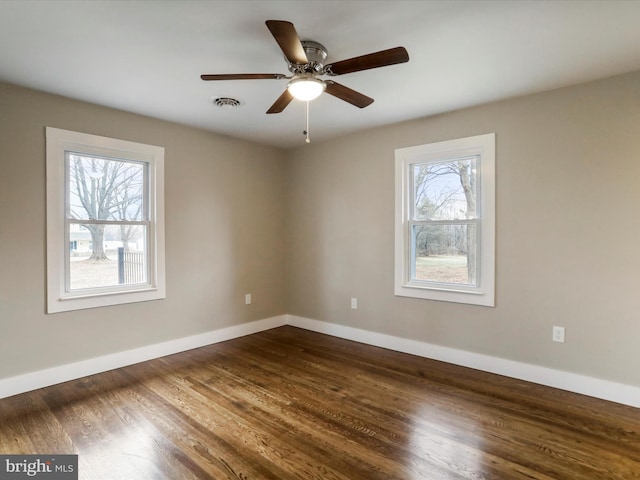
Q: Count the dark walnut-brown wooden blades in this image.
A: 5